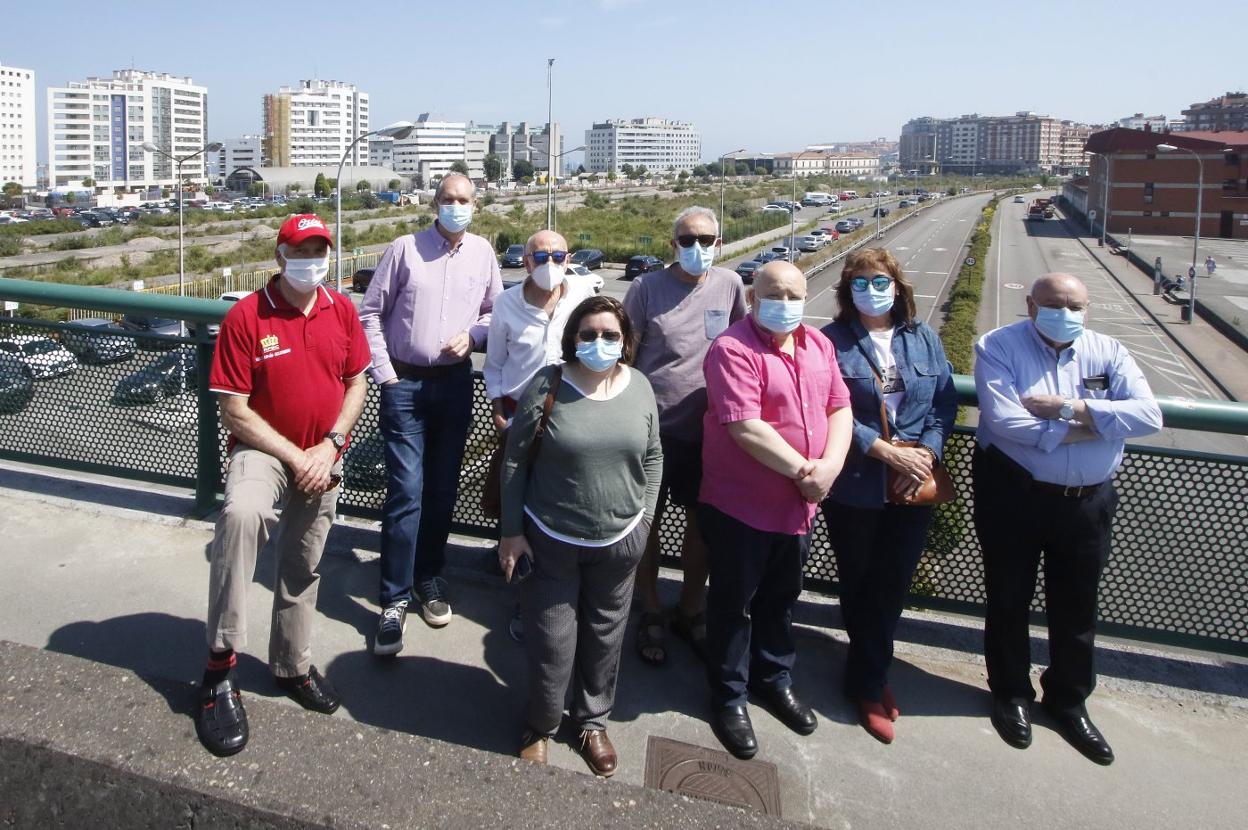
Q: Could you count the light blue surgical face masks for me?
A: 6